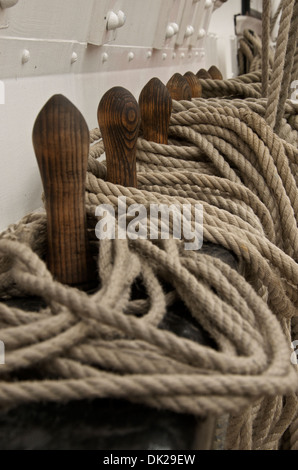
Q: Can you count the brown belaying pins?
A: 7